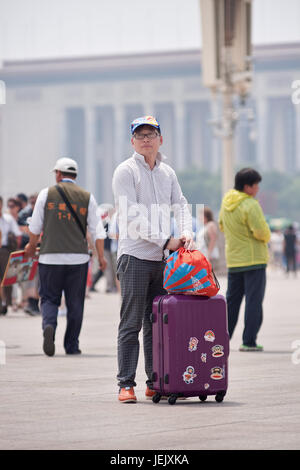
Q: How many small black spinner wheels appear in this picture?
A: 4